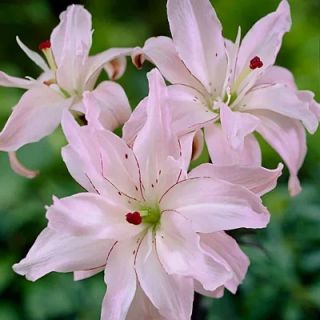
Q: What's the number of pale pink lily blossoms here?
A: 3